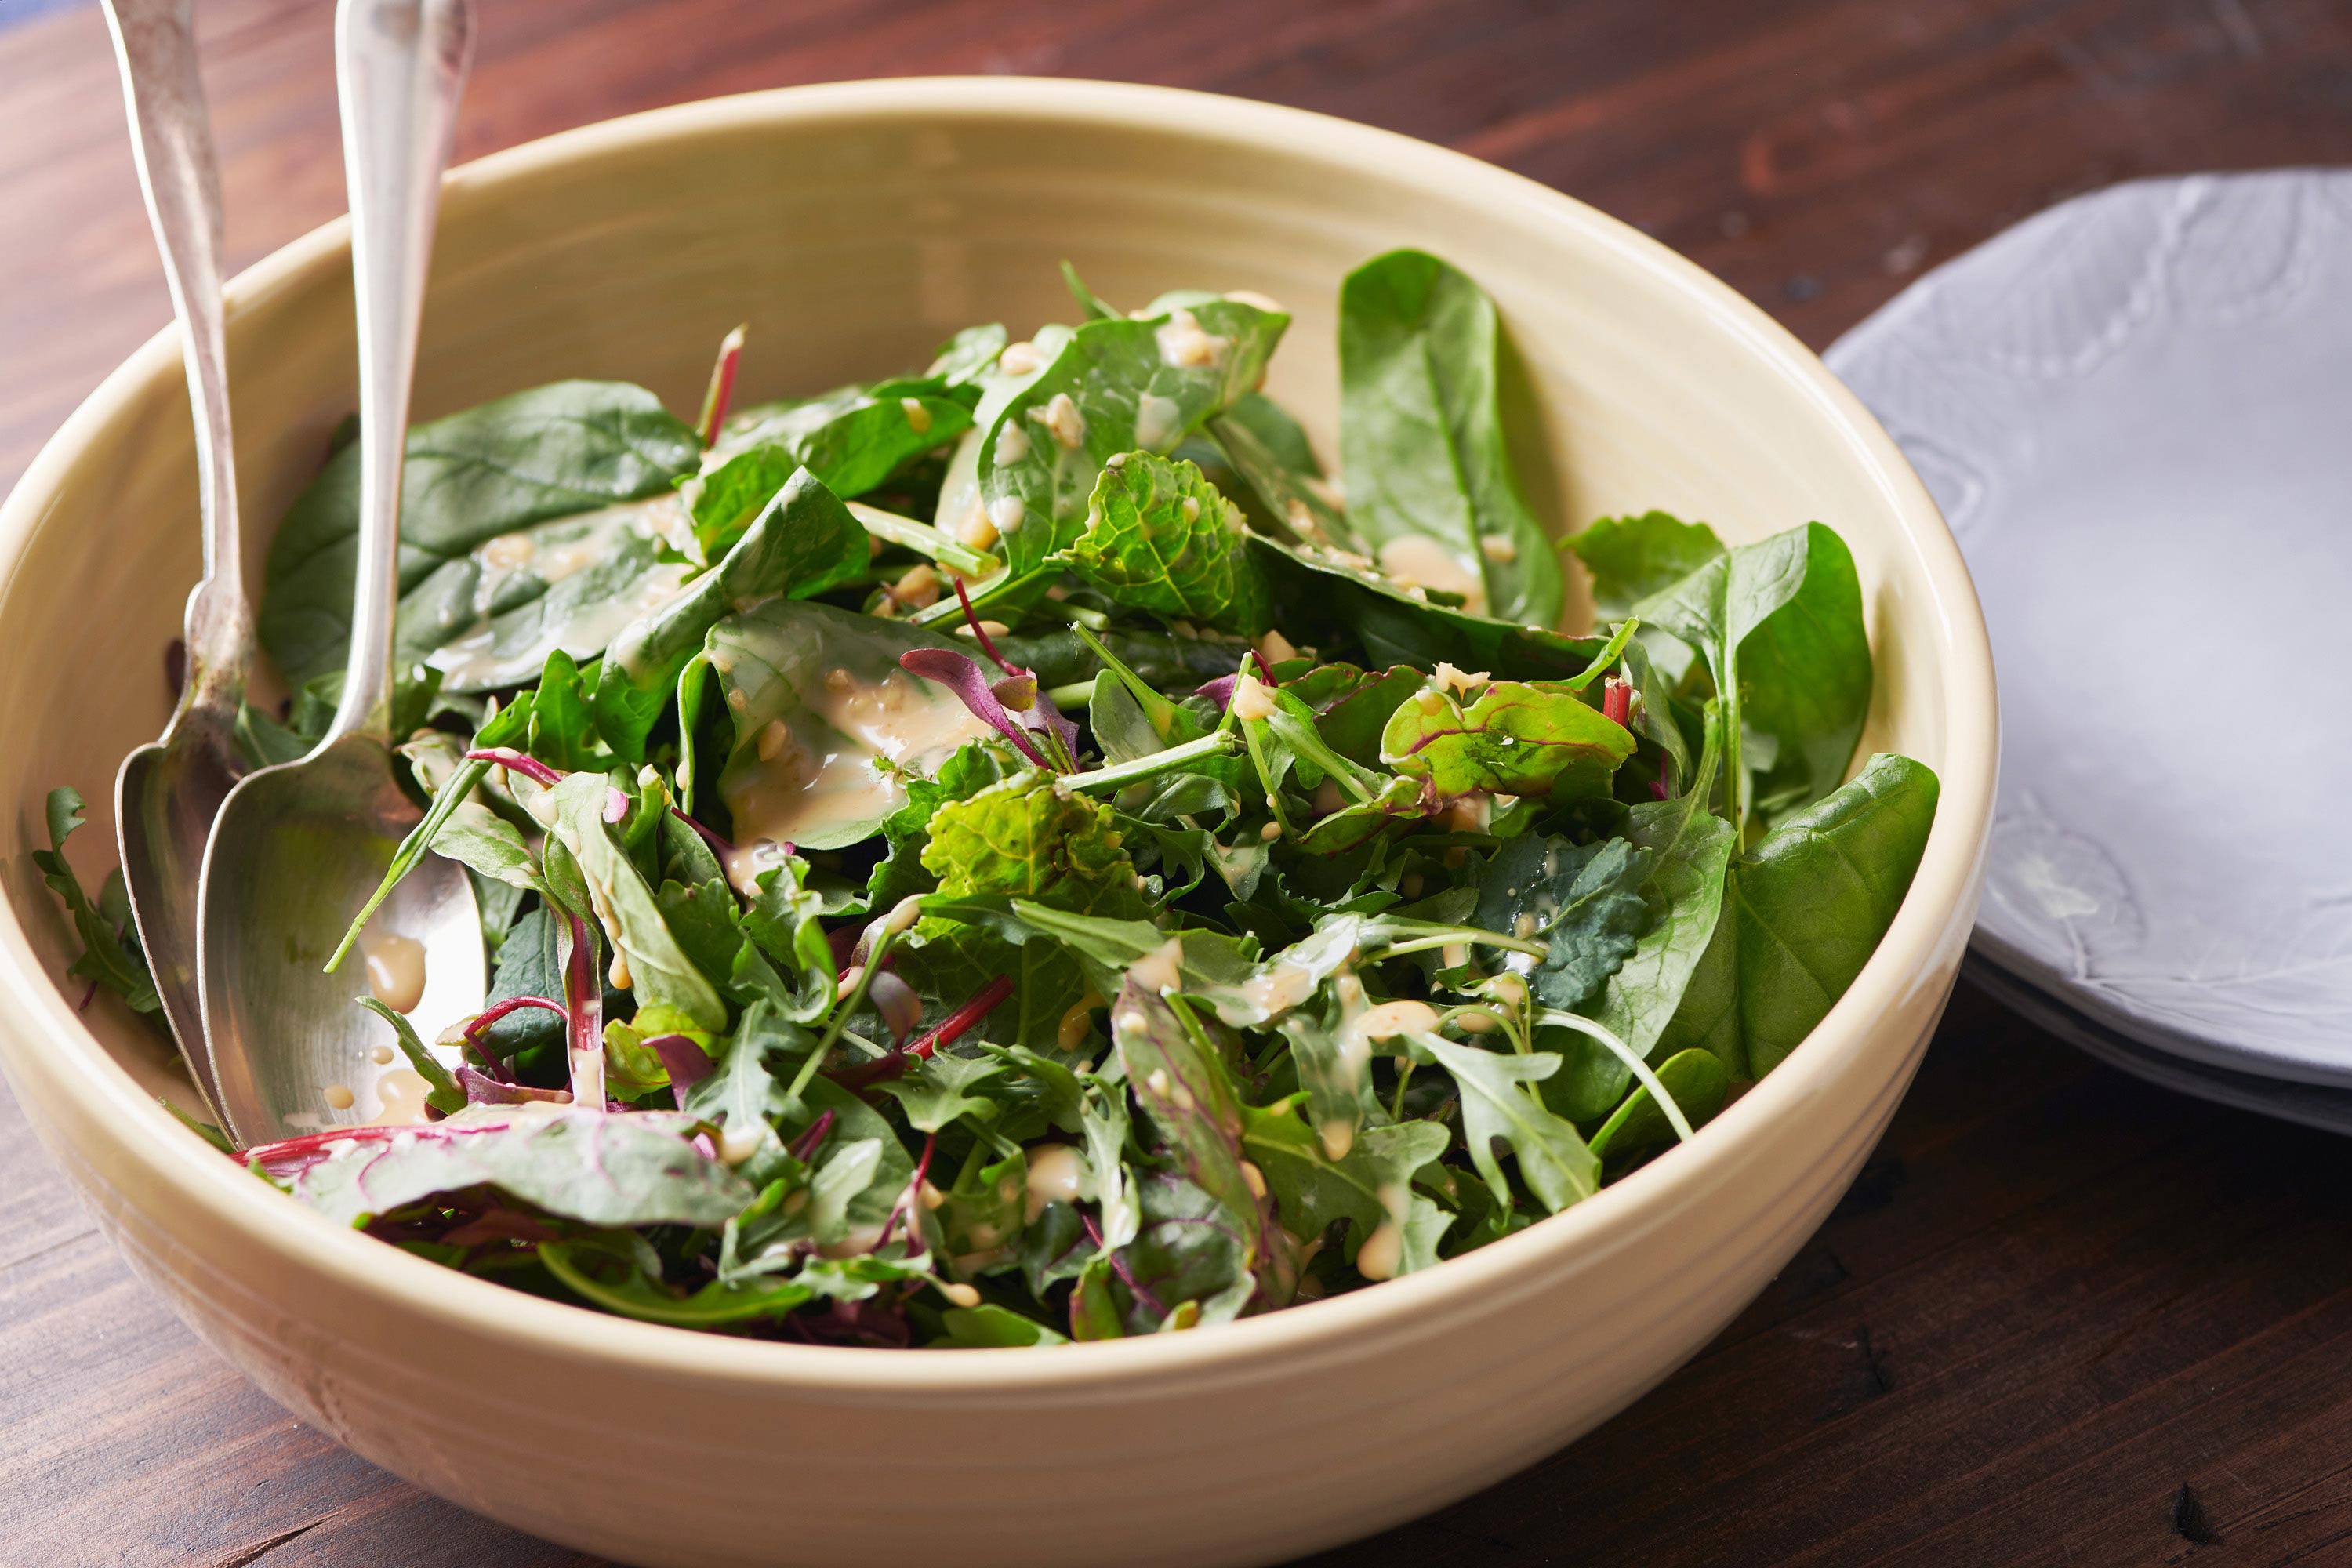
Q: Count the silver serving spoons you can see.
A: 2